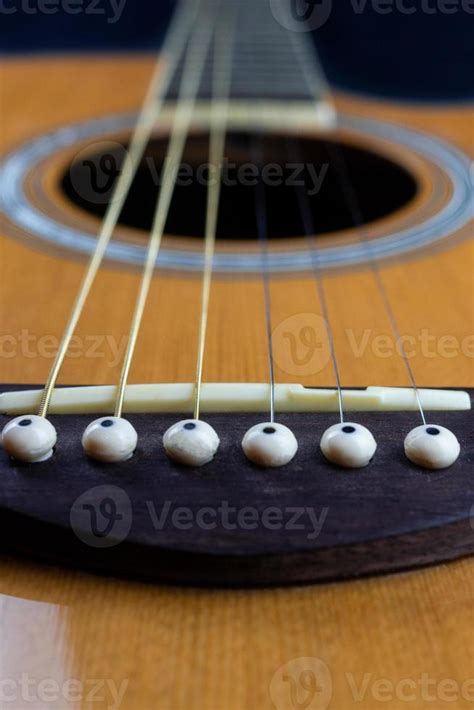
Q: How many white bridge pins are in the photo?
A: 6